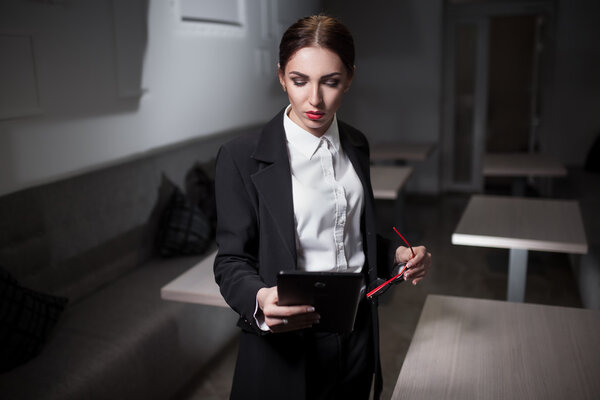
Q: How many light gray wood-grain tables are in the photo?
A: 6